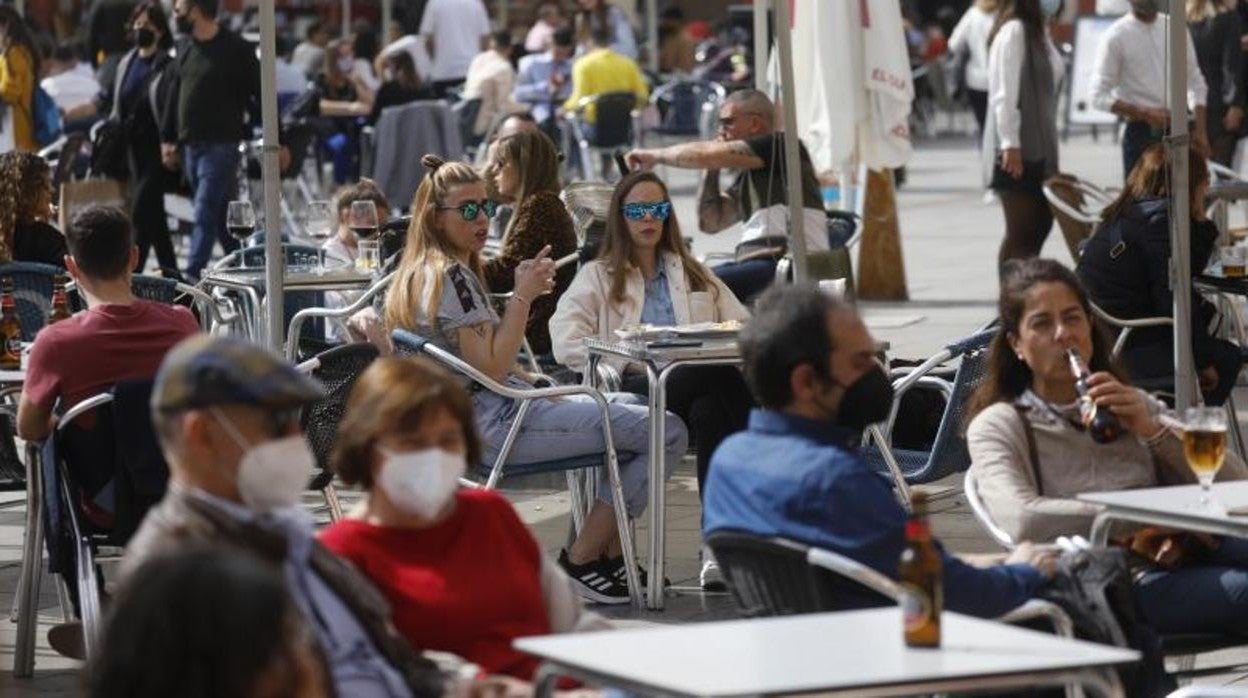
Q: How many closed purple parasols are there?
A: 0